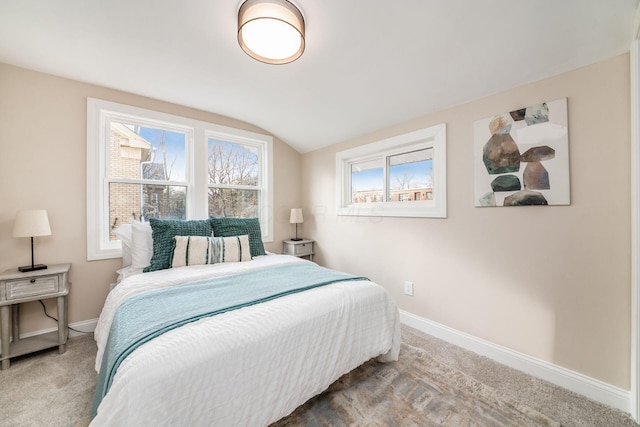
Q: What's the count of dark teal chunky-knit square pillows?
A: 2